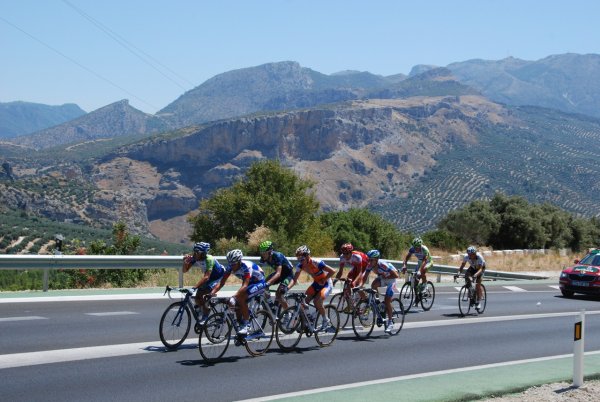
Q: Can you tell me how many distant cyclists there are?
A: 2